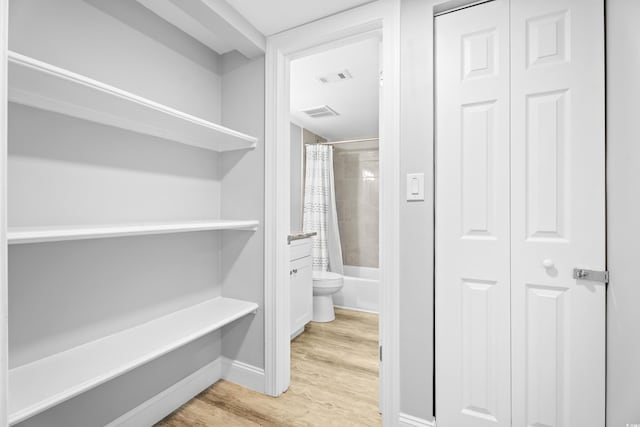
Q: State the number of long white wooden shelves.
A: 3